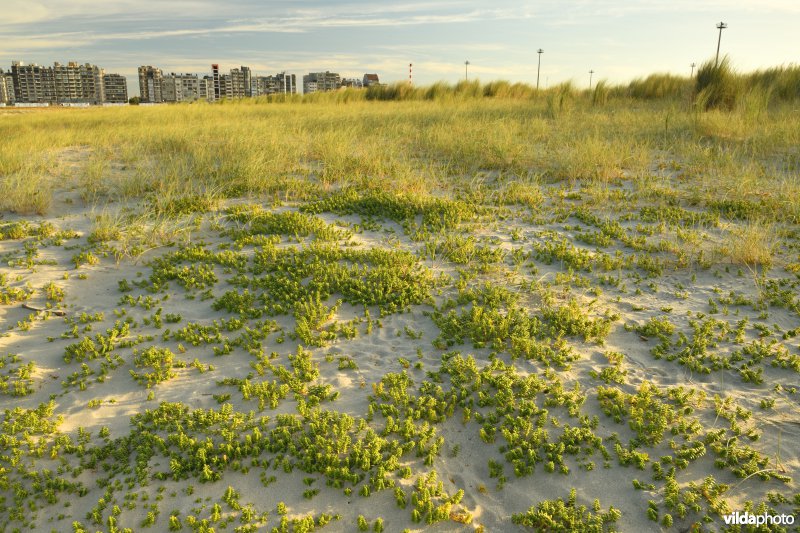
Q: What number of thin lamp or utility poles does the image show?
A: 5